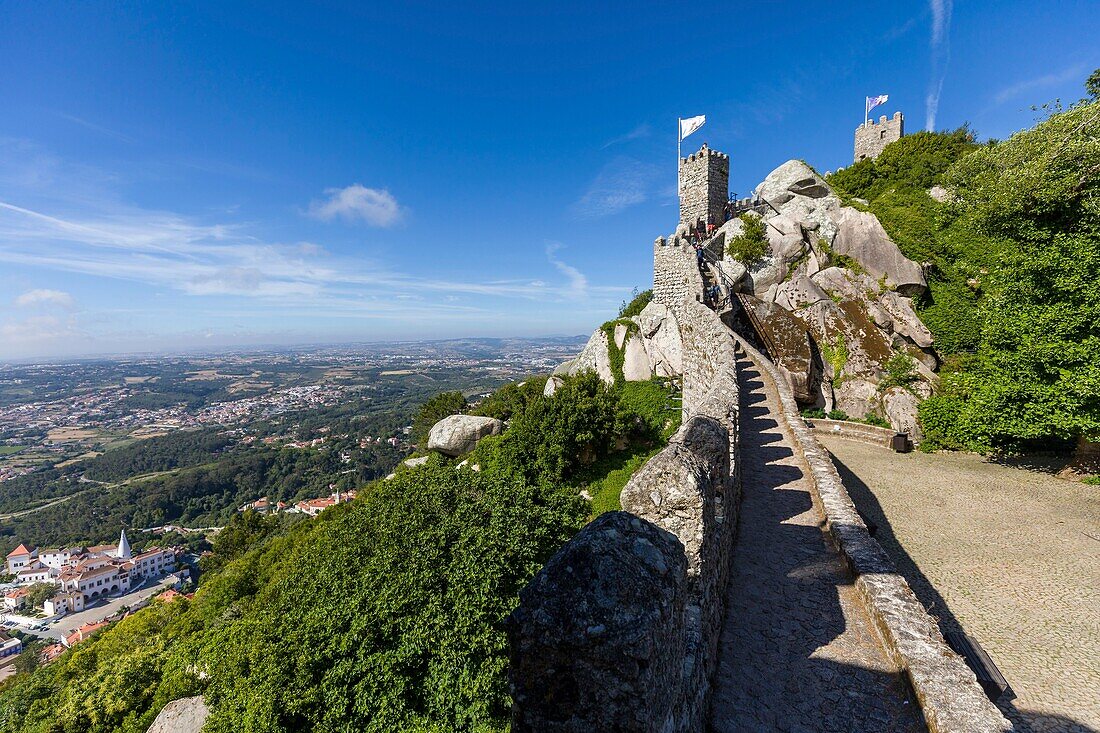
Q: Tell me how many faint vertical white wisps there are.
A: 1